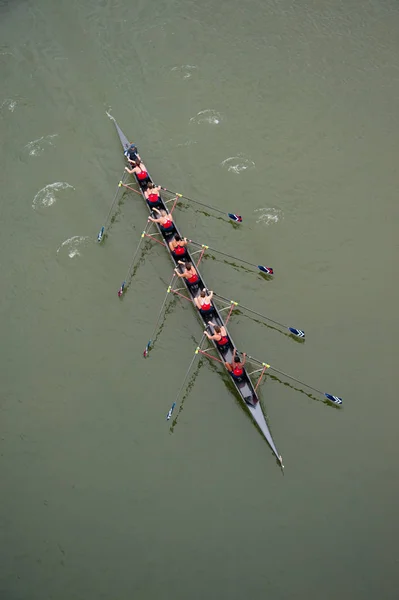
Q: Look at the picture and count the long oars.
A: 8